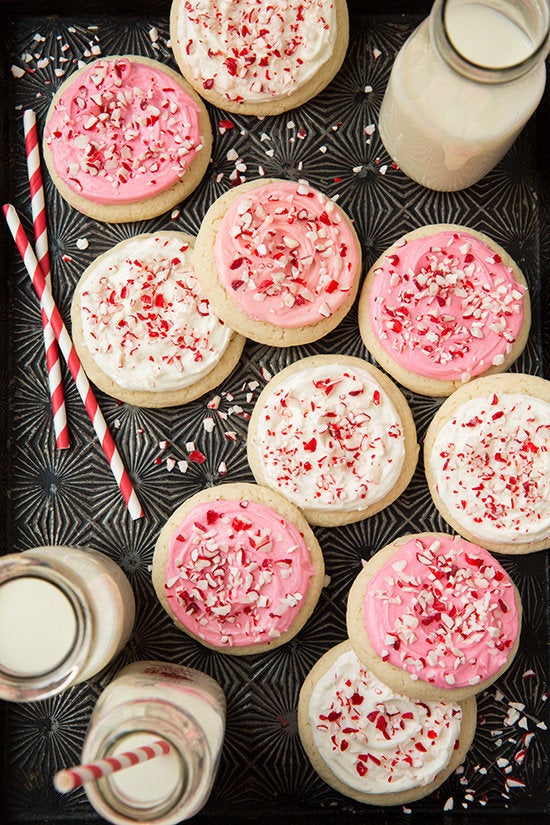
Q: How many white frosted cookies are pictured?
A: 5